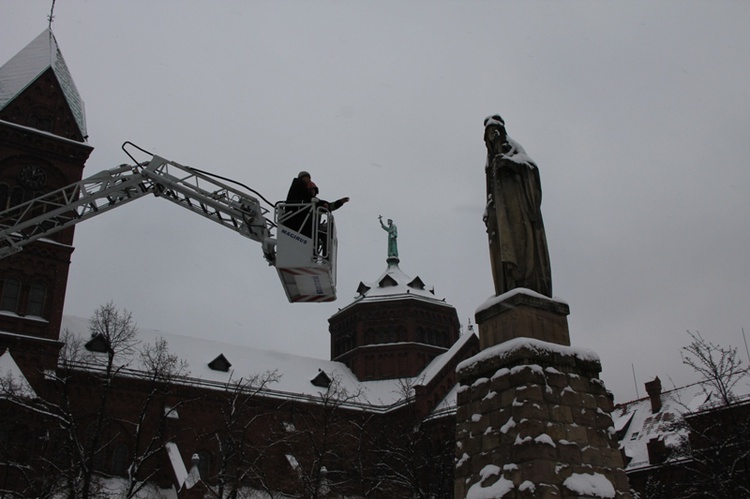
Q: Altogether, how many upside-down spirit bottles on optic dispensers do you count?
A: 0